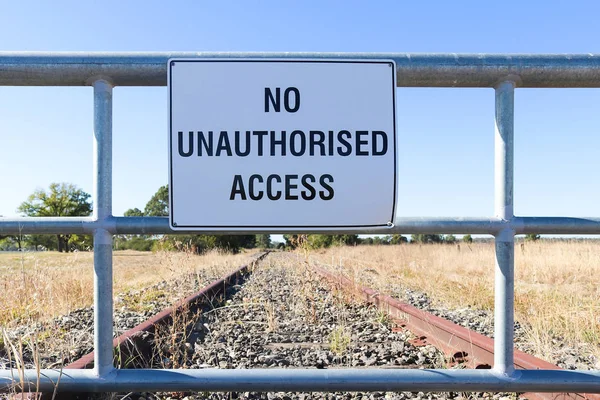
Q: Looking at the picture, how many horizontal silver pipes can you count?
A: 3